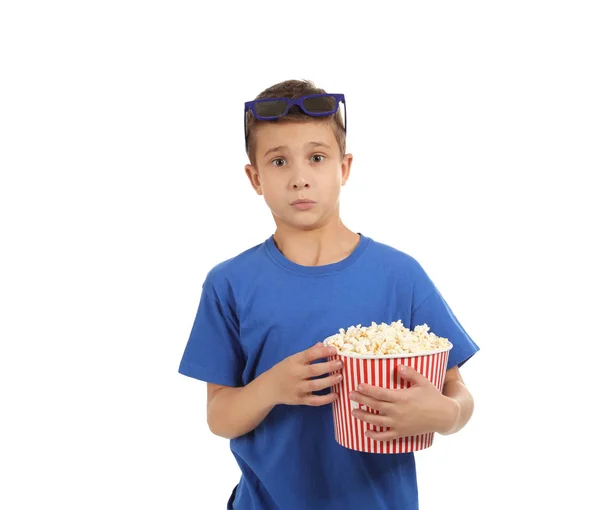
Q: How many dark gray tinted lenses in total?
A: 2